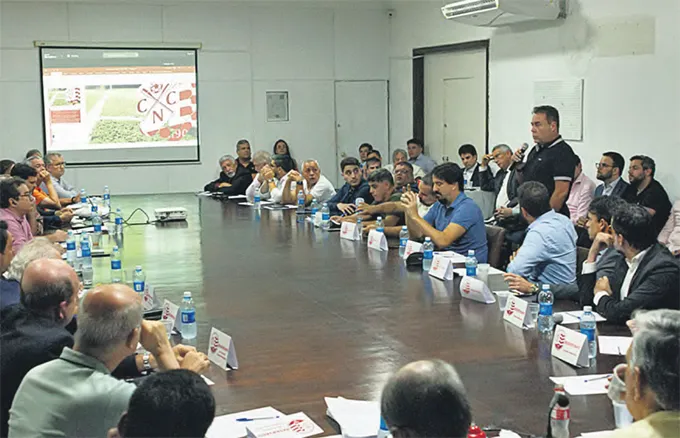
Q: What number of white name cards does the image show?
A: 11